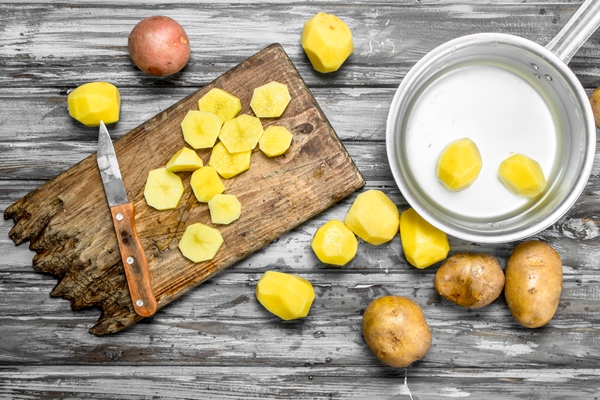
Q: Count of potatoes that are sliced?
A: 11